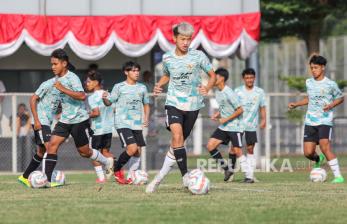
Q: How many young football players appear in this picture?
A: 8